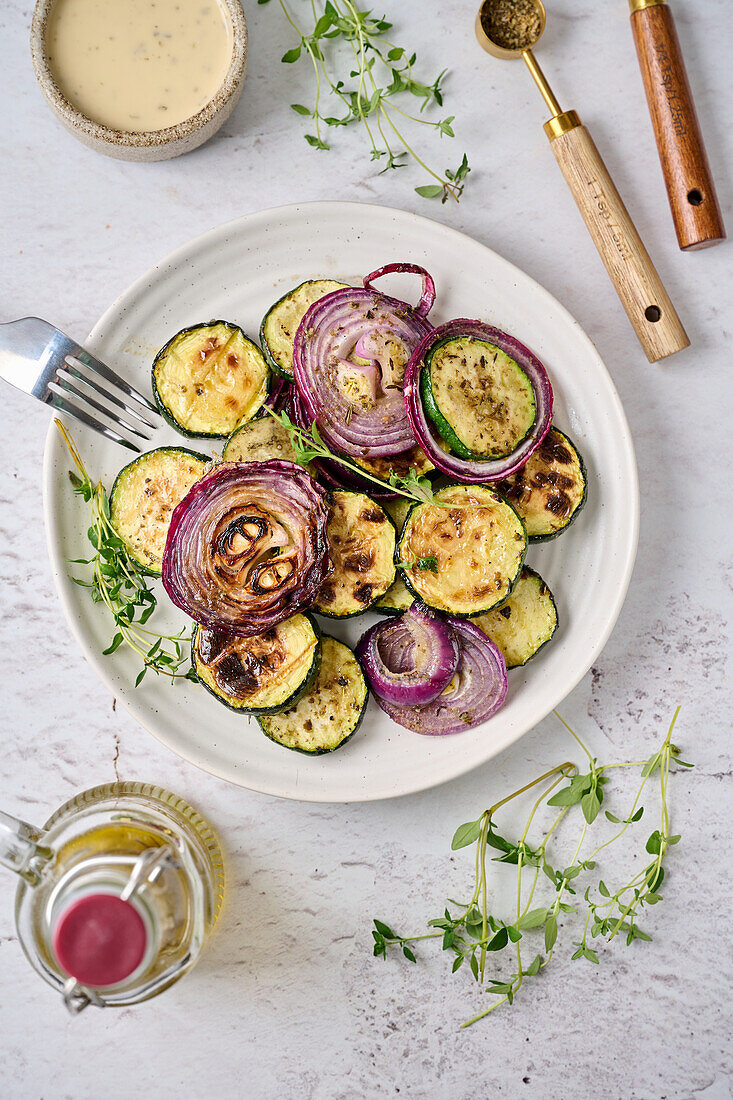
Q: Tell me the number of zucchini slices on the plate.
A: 13